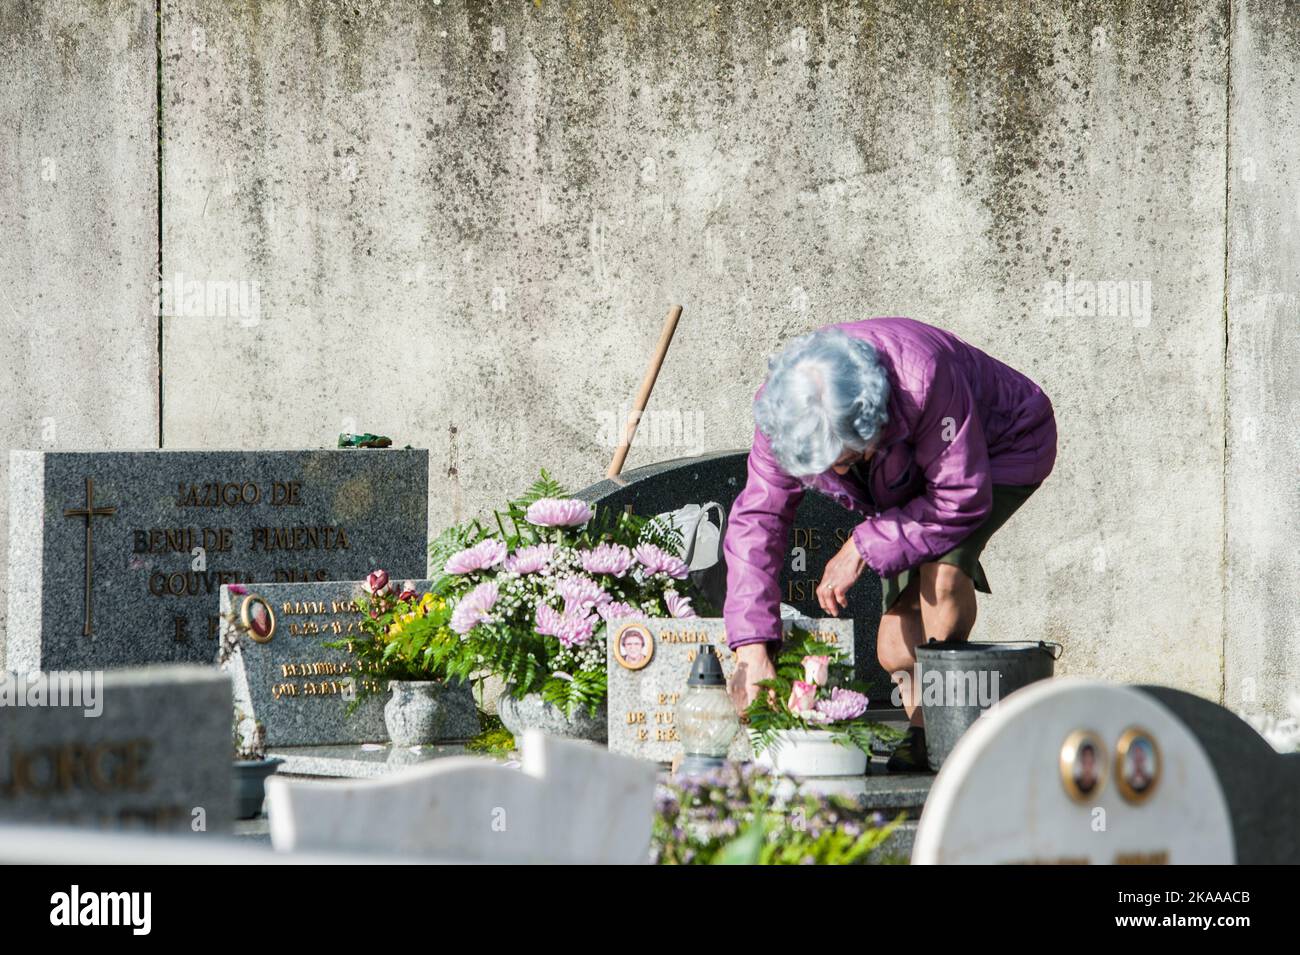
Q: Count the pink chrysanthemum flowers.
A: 11